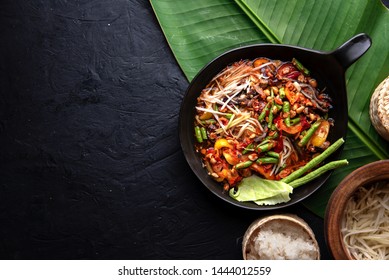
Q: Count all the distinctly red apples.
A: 0